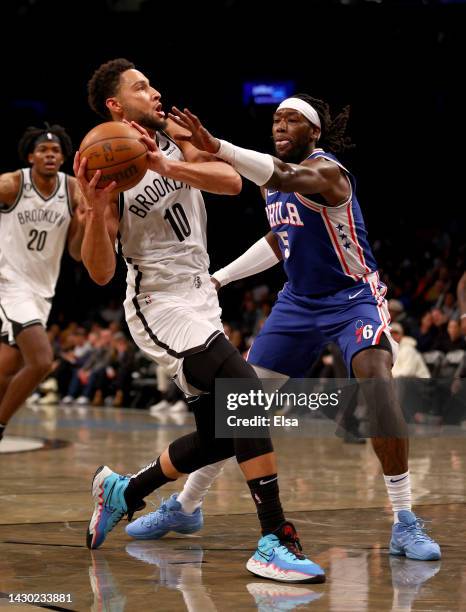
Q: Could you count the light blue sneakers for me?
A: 4